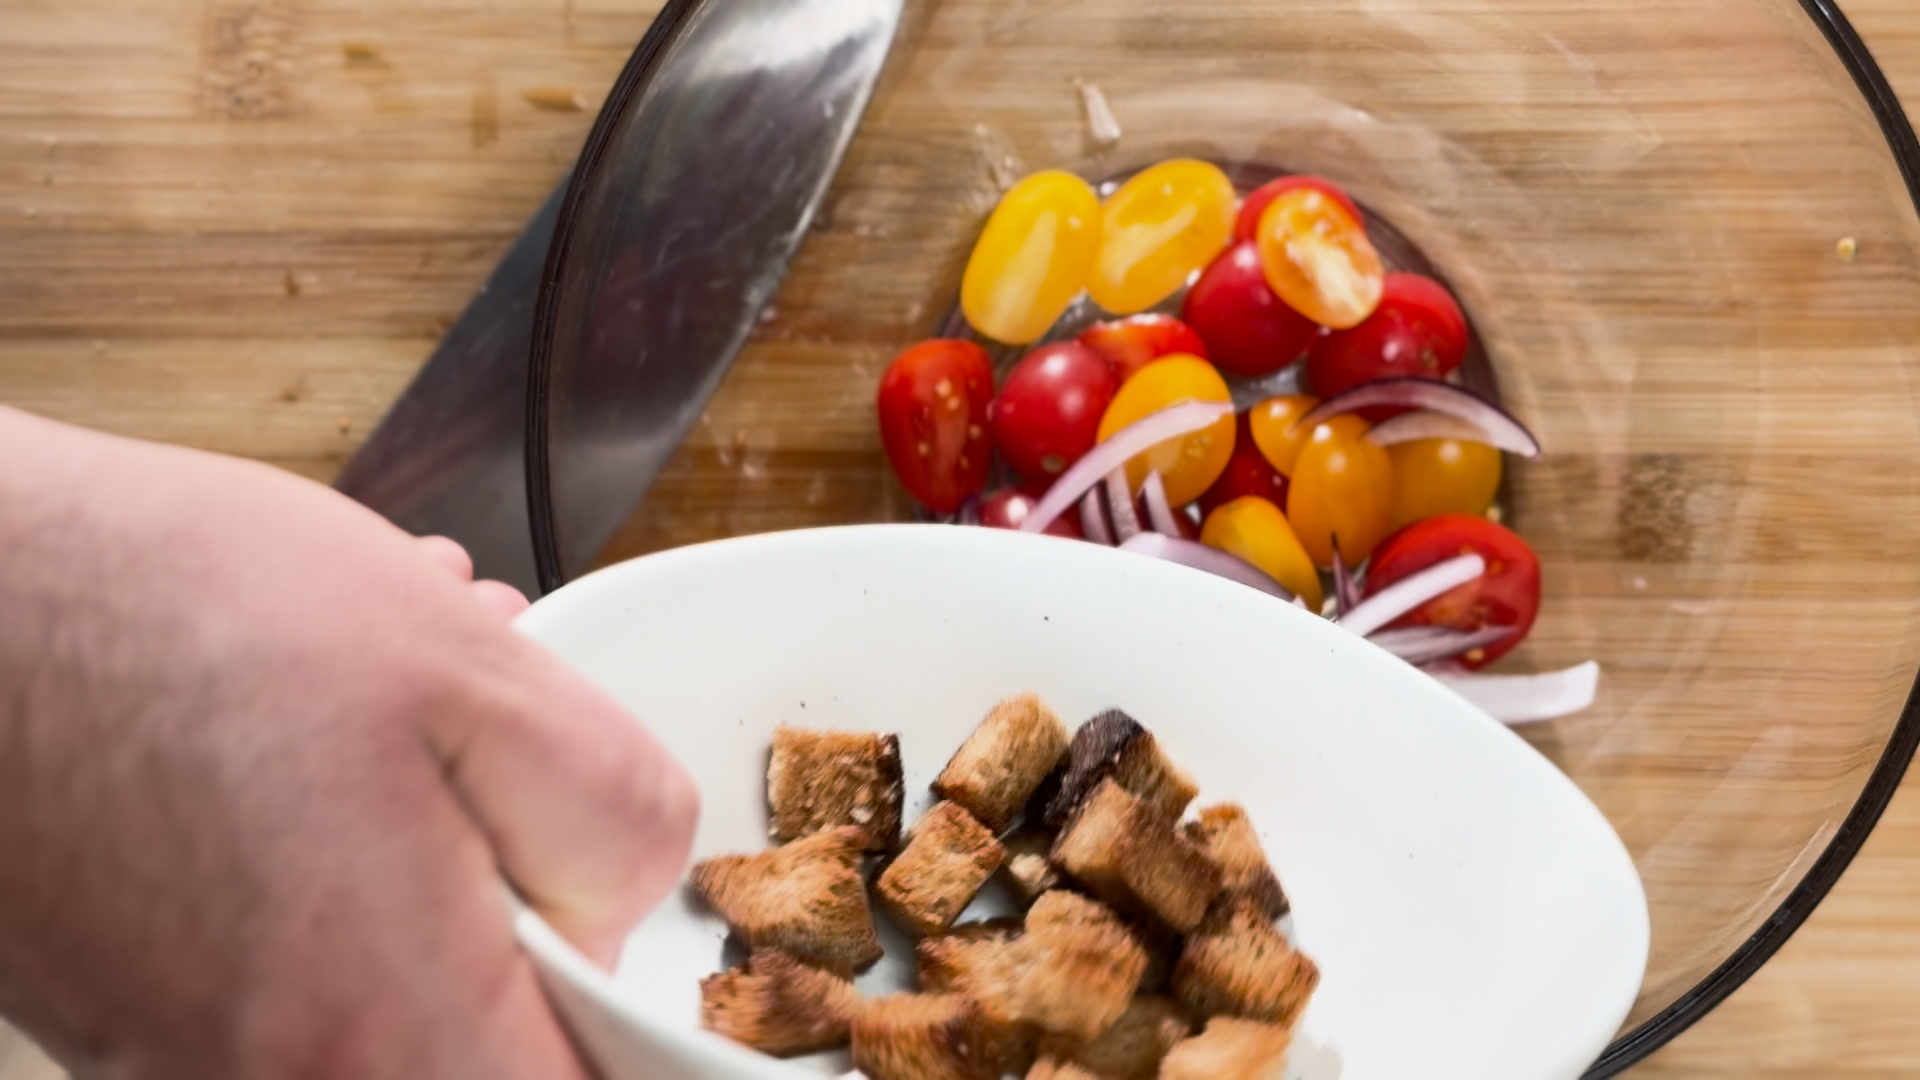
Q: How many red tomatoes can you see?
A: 9